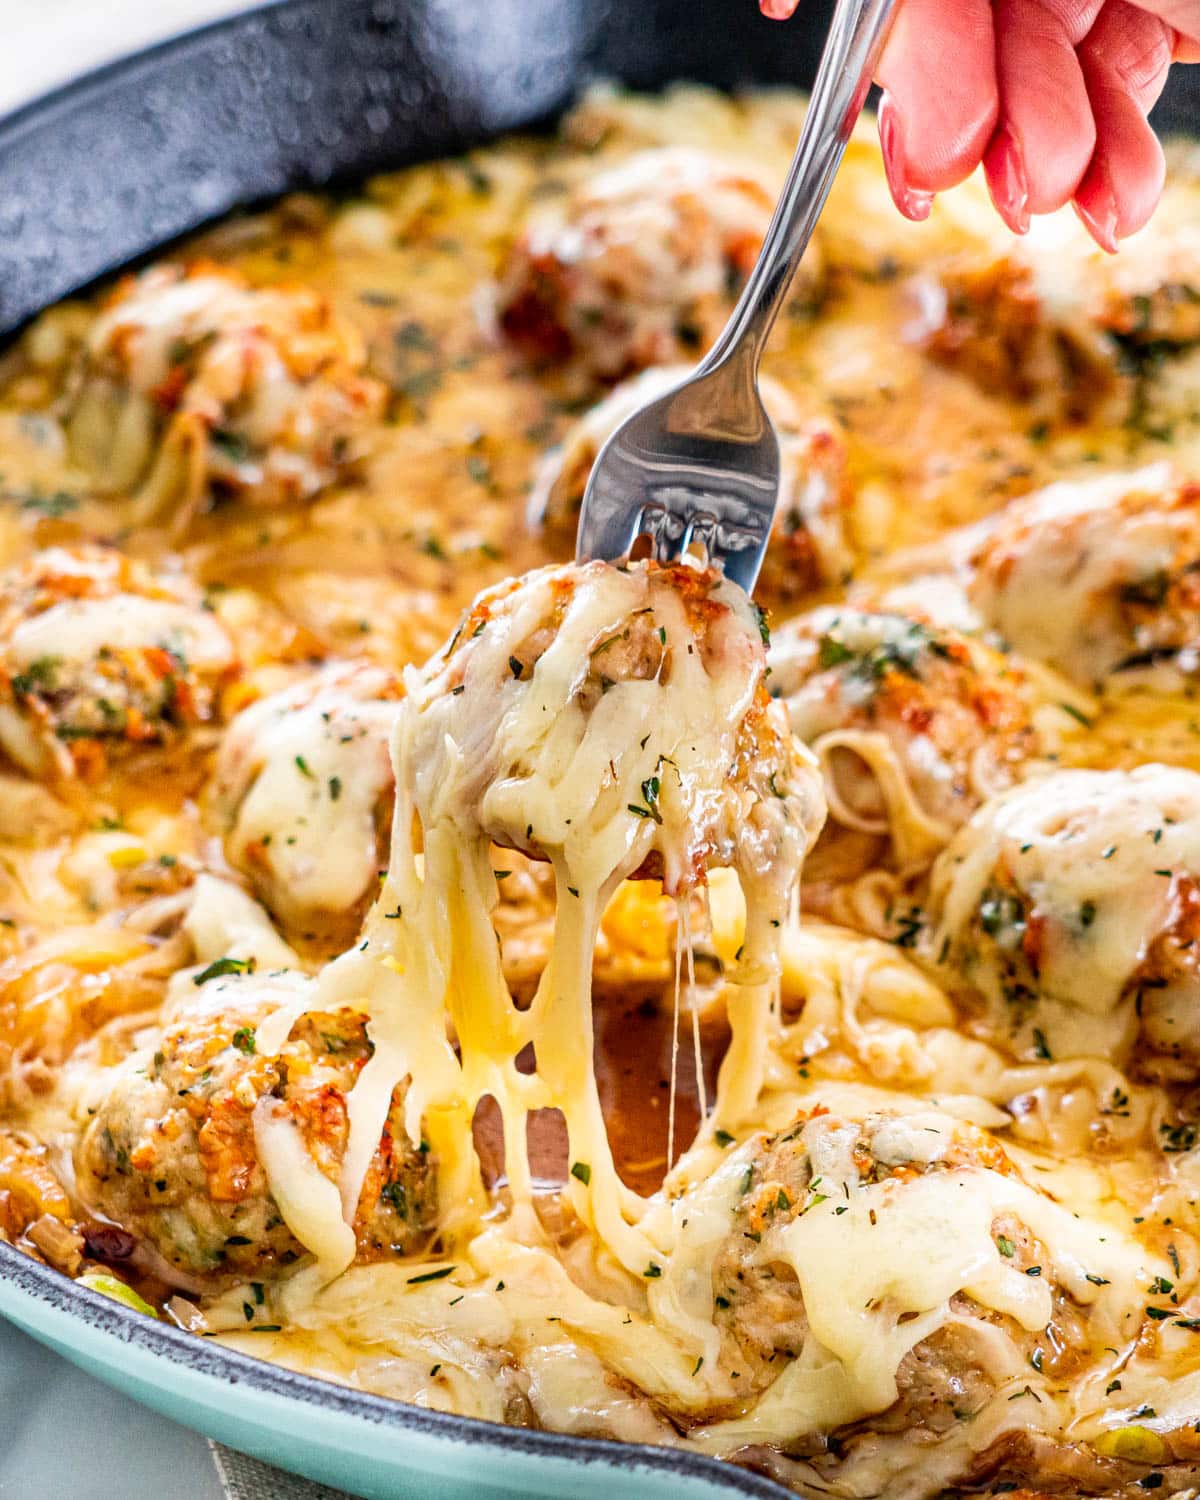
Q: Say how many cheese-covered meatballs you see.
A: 12